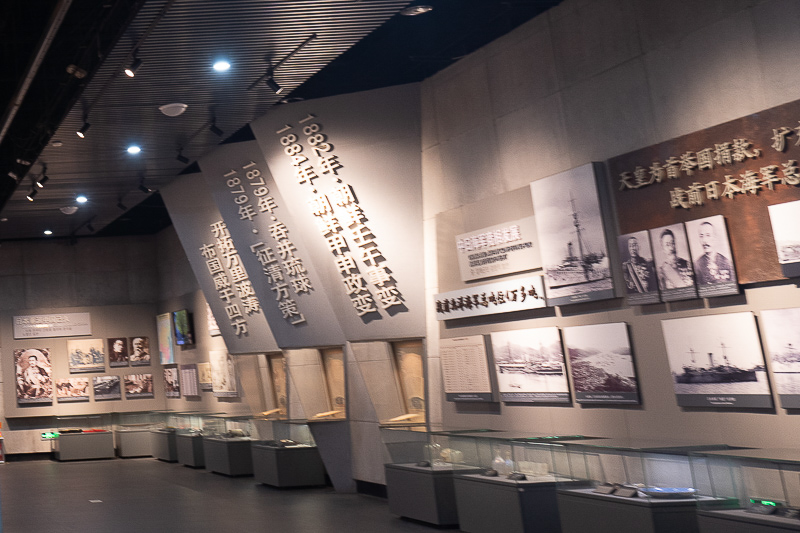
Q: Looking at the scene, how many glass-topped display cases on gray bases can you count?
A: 10